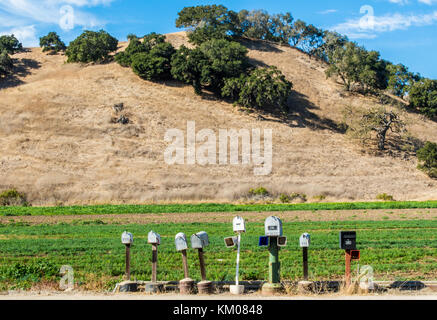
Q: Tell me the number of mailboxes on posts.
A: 8